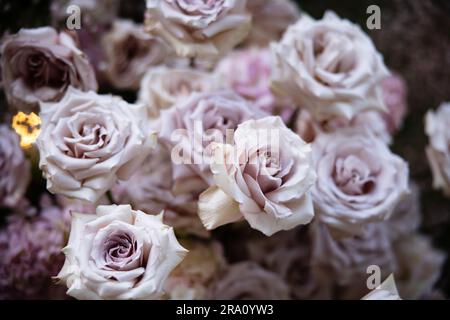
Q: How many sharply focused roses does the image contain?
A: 3